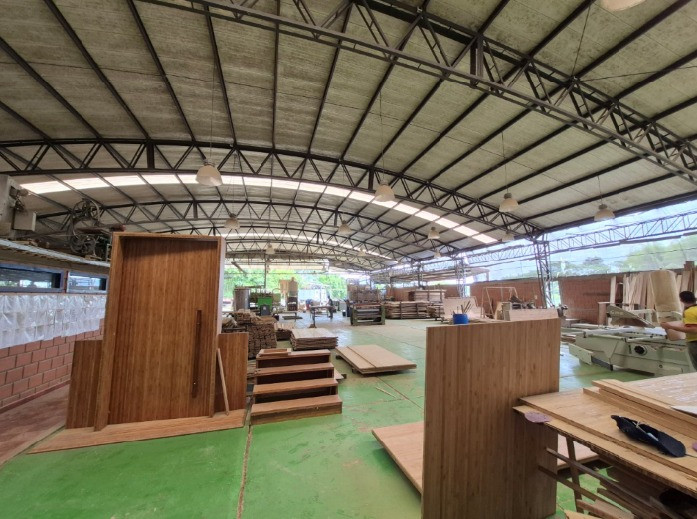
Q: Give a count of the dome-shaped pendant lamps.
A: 12